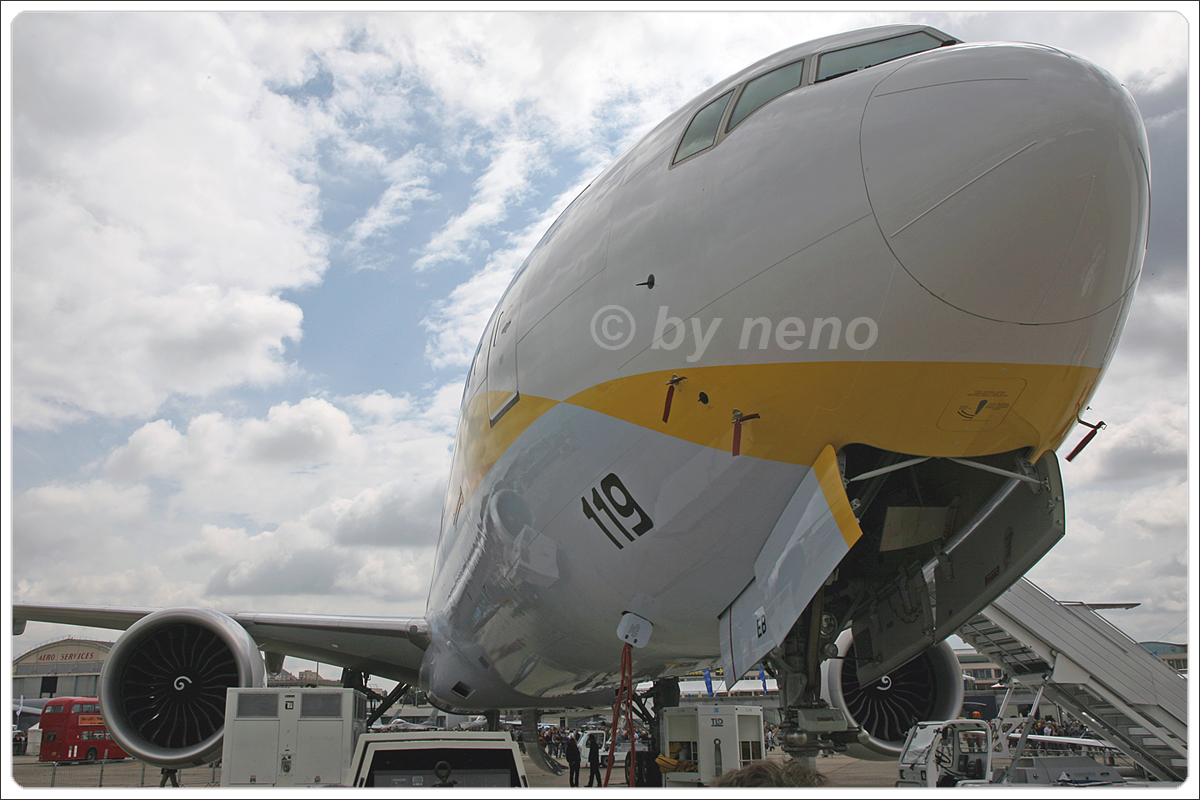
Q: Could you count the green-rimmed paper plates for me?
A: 0